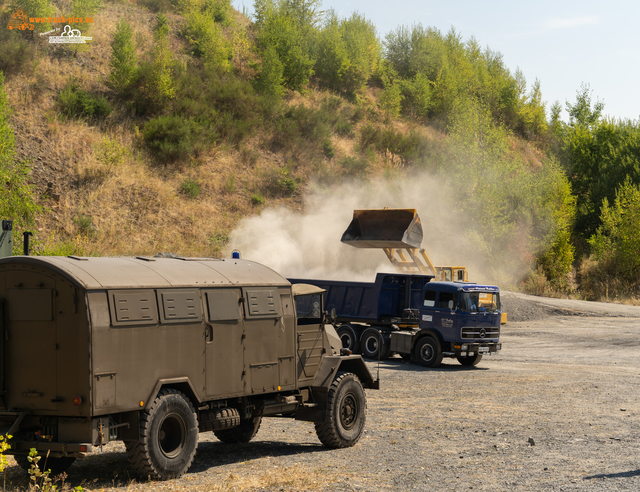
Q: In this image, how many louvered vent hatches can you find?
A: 3